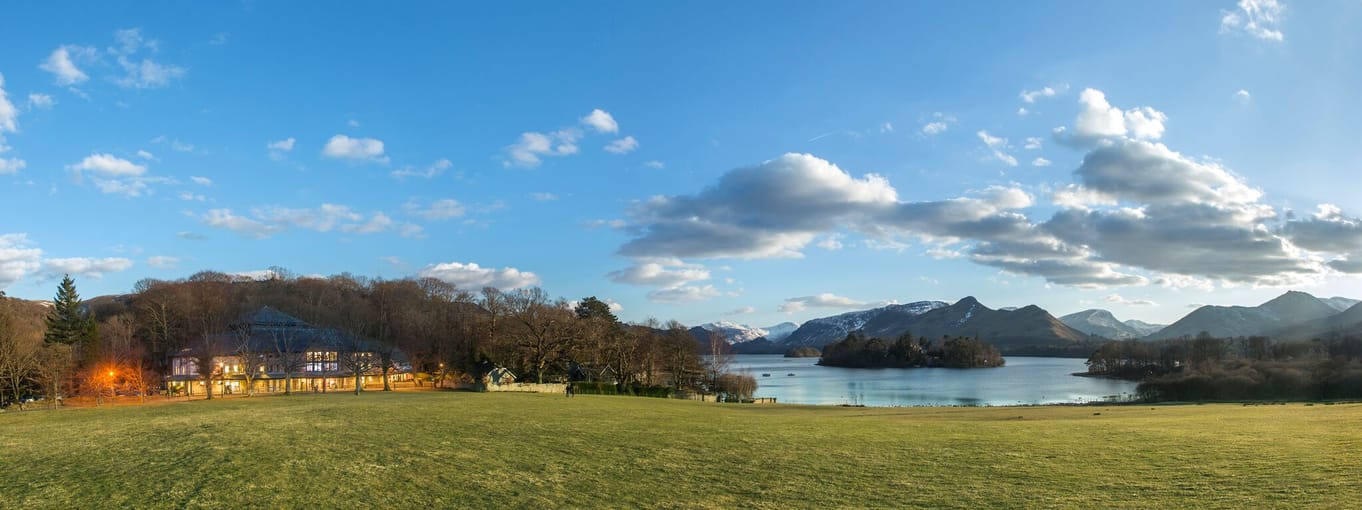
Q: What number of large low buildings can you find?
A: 1